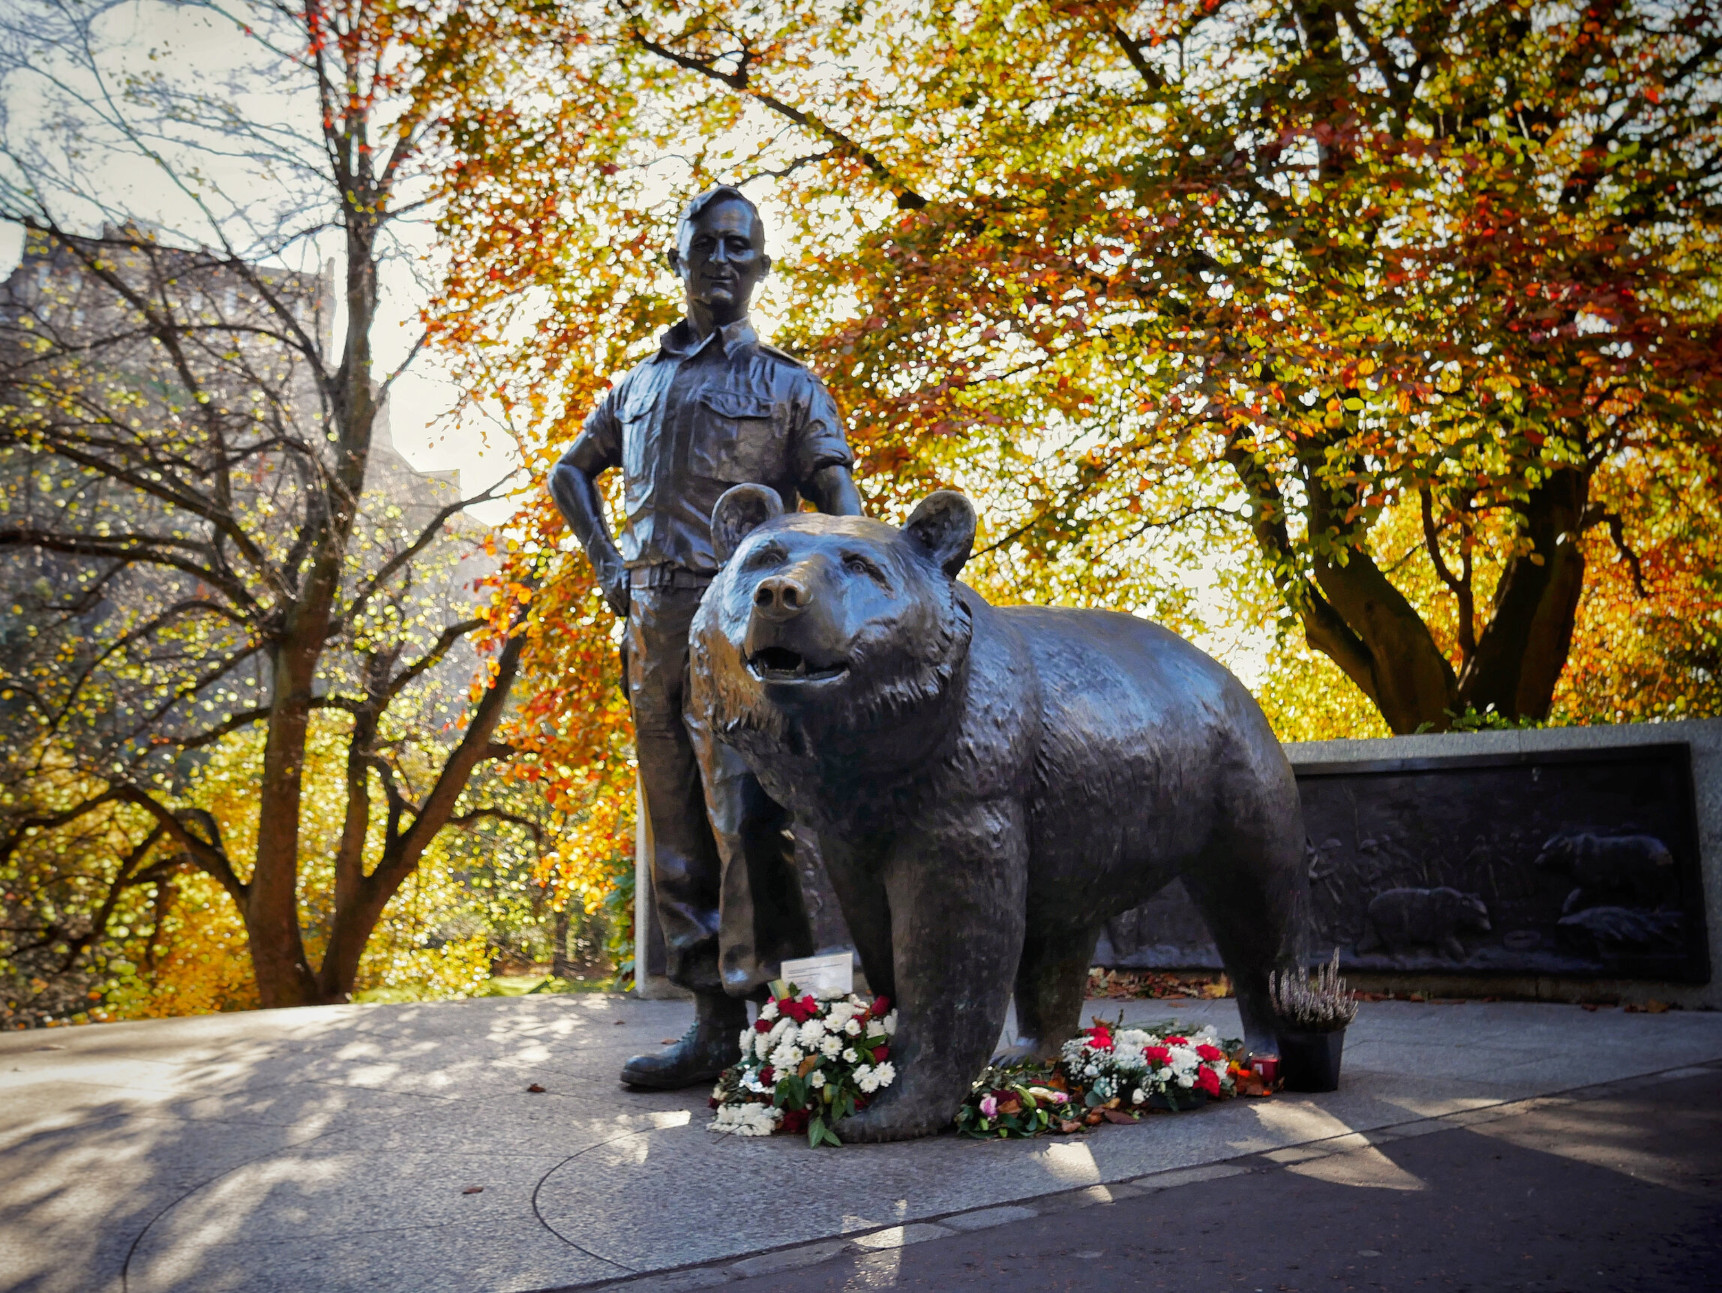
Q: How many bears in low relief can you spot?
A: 2